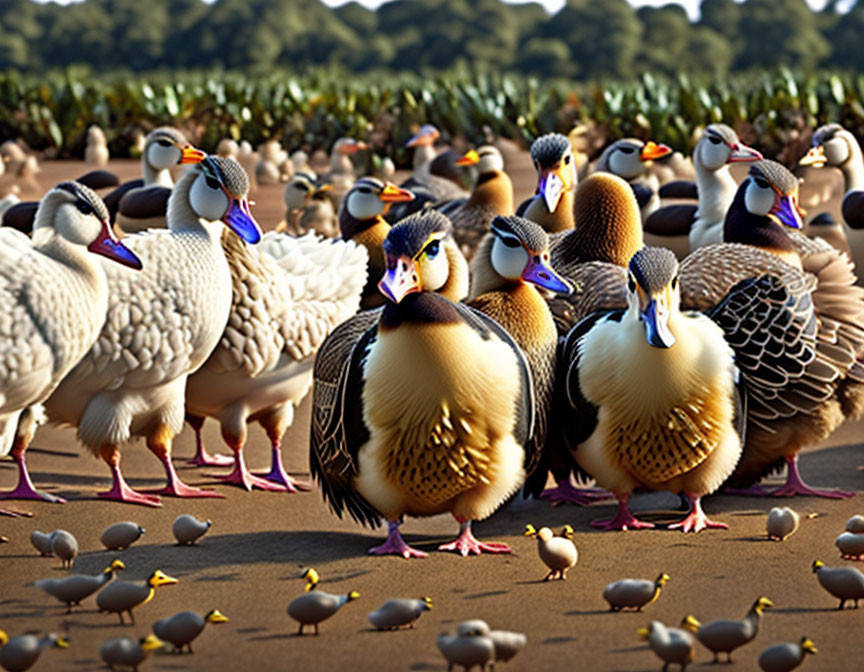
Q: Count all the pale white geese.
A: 3